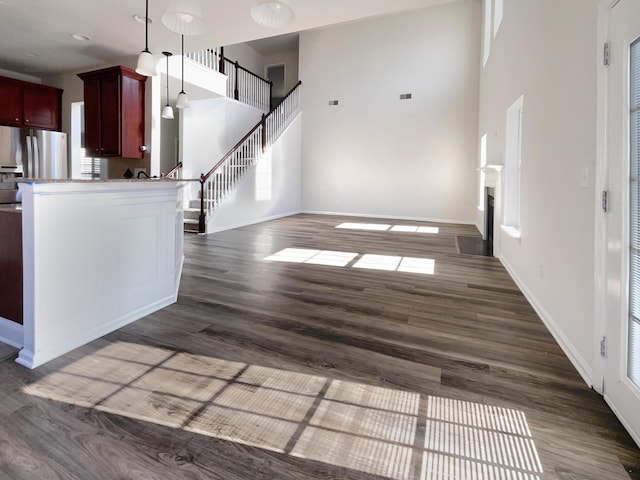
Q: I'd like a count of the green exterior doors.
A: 0